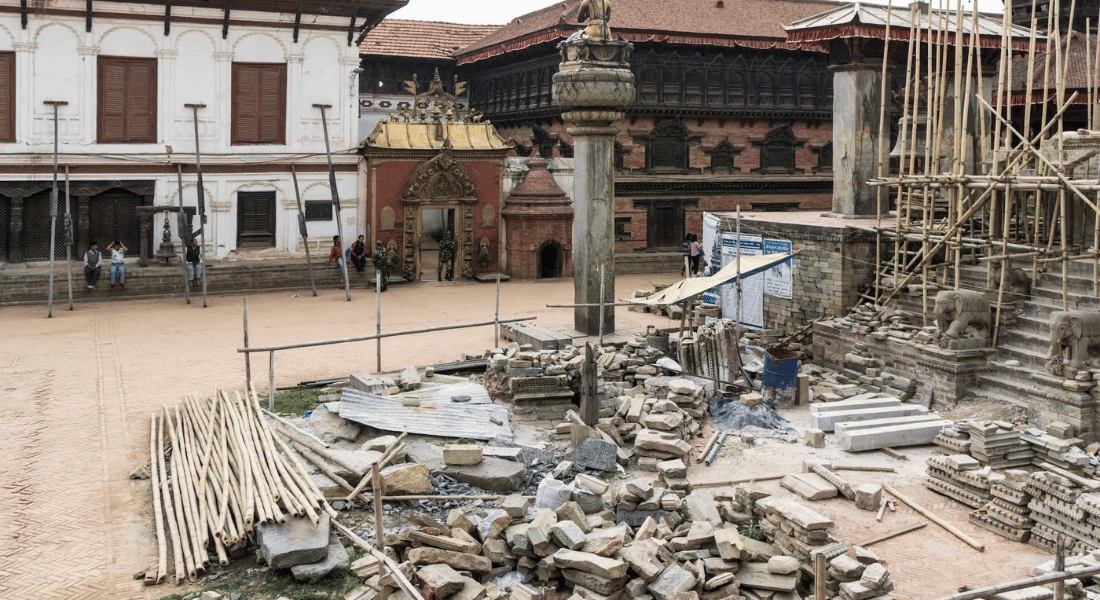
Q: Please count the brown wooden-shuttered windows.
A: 3